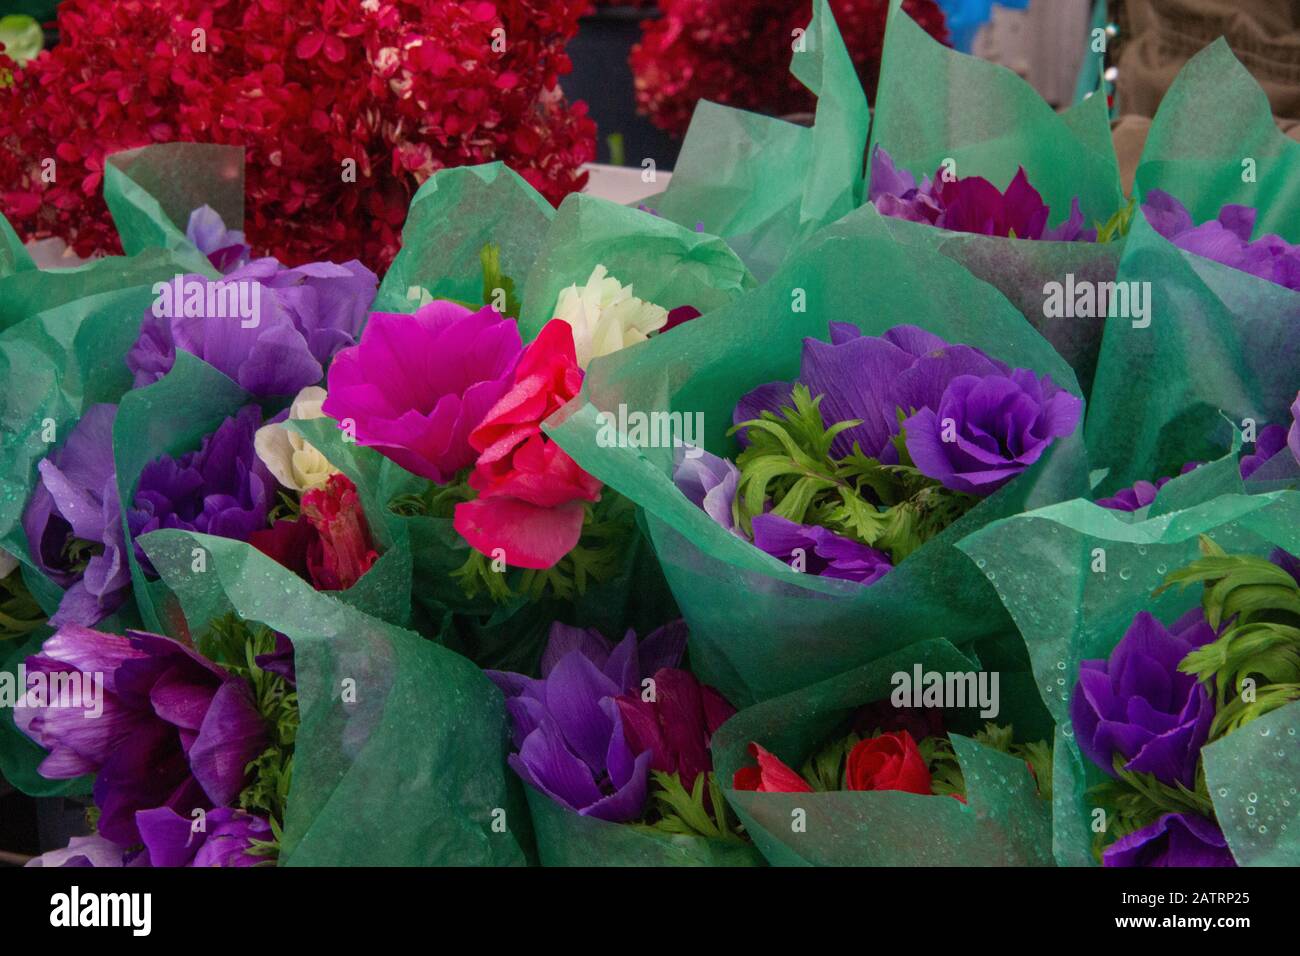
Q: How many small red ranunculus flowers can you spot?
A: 2